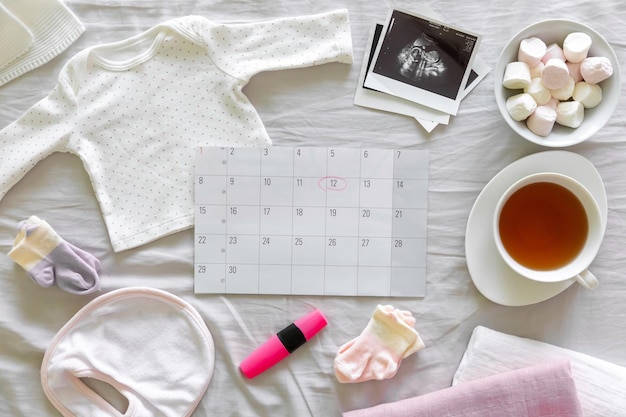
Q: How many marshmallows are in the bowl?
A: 15